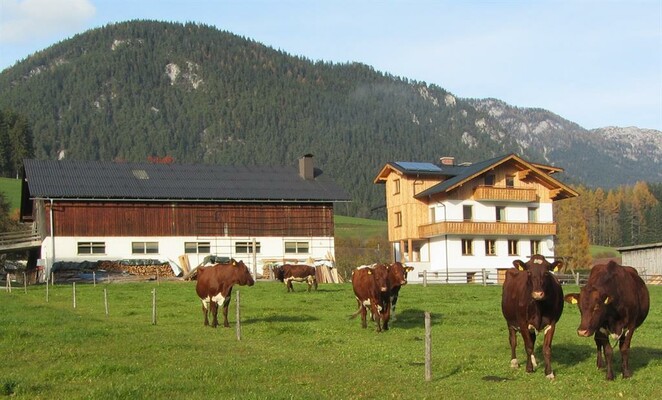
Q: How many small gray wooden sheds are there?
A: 1